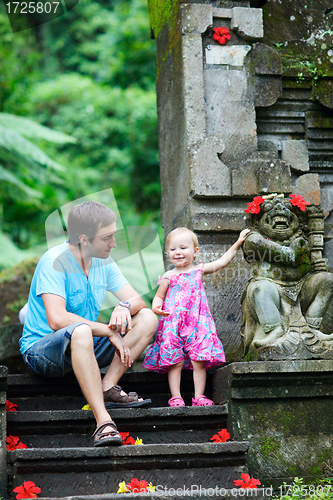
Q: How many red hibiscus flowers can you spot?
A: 10